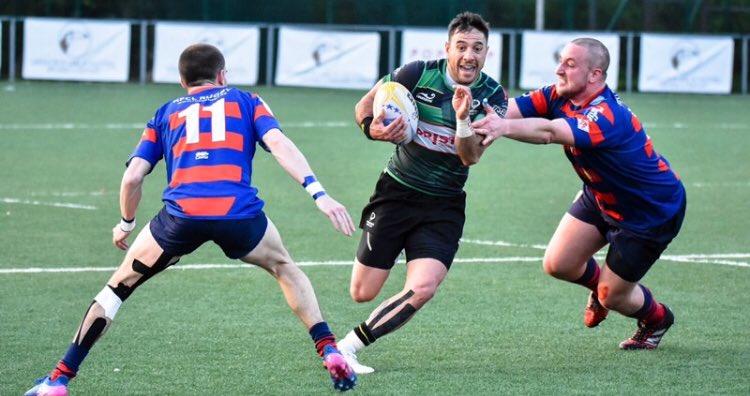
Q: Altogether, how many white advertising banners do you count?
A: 6